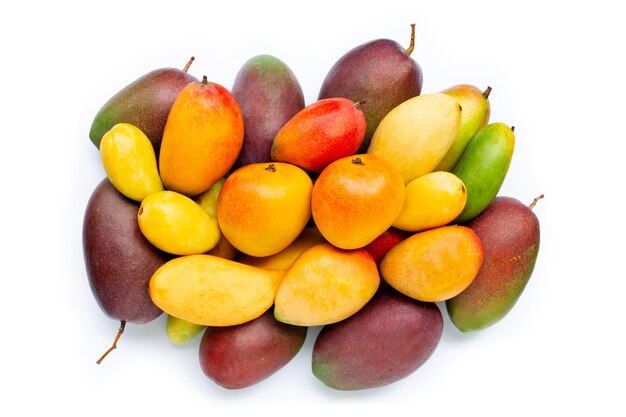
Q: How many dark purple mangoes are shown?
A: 7